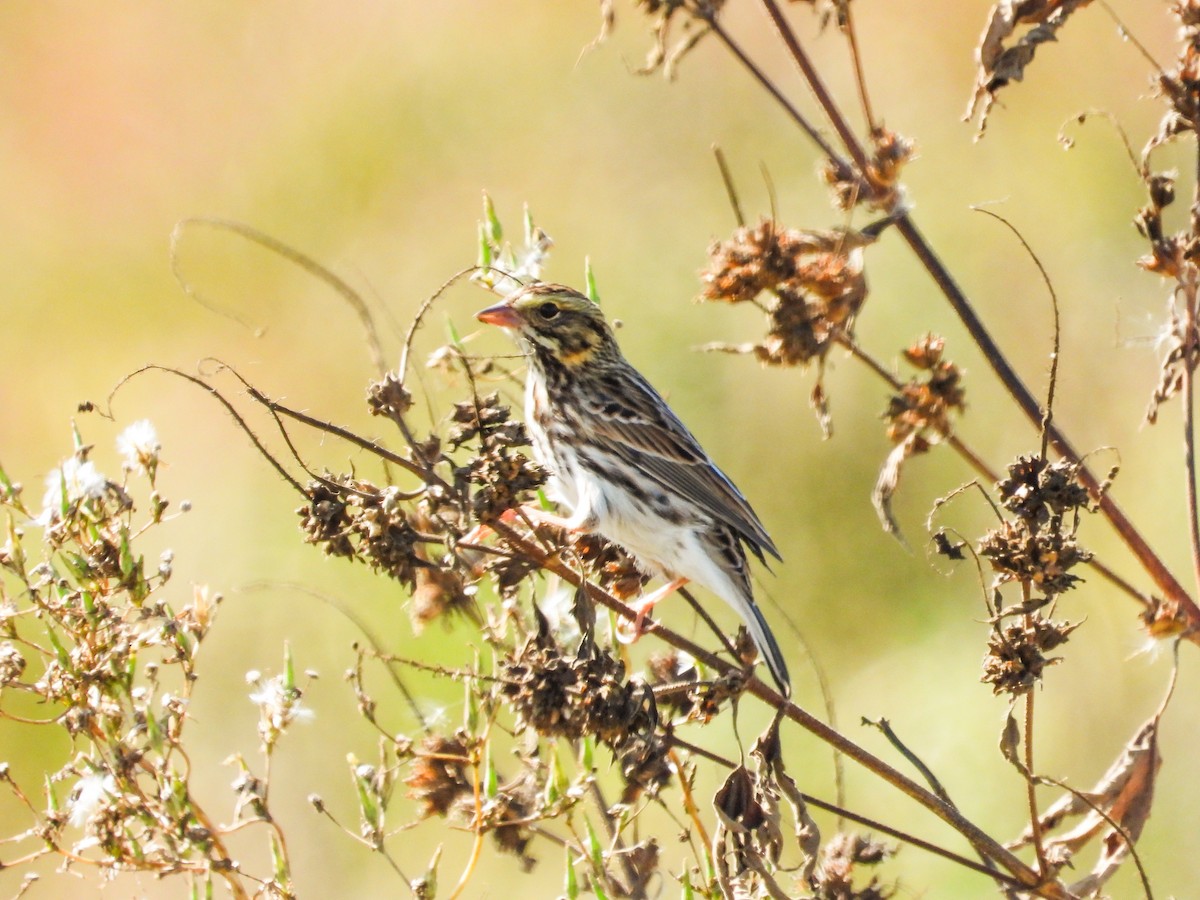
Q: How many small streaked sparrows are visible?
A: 1